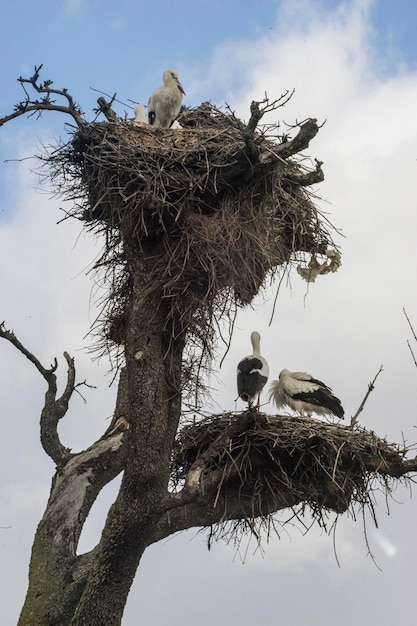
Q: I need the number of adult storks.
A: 3